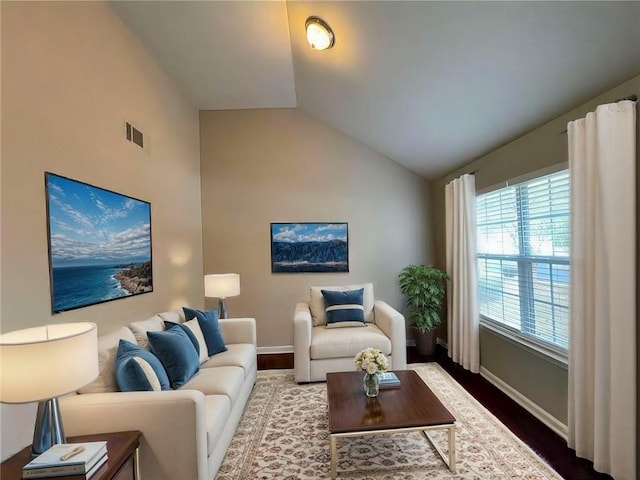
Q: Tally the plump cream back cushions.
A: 4